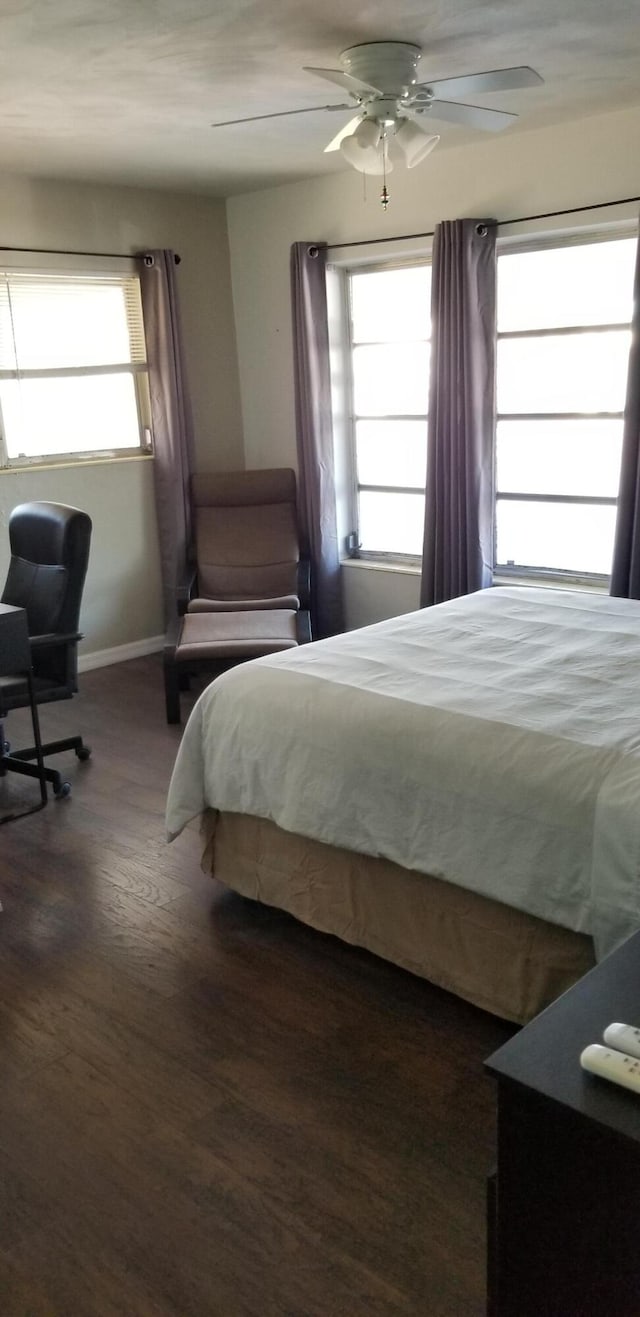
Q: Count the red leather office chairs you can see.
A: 0